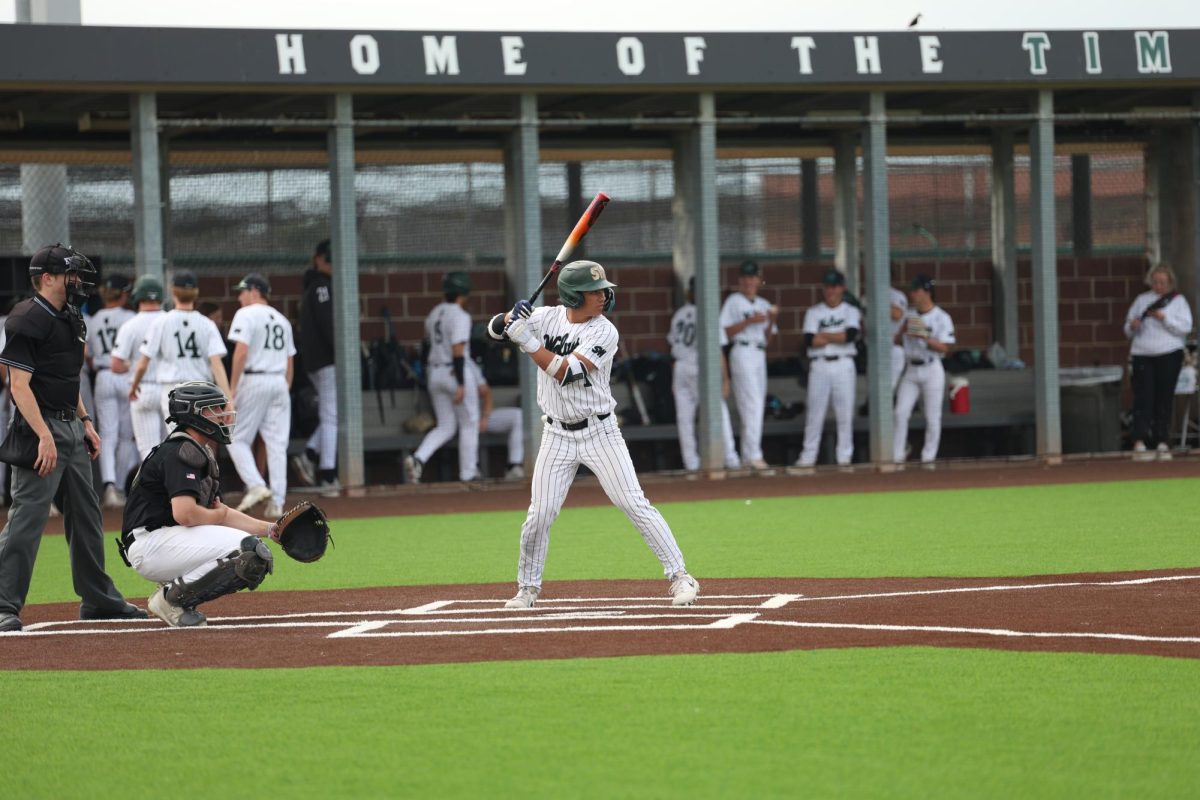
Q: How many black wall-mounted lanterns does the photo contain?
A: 0